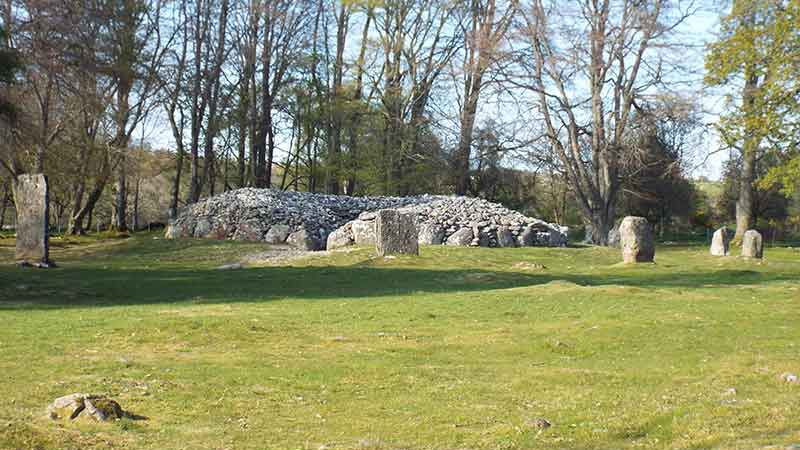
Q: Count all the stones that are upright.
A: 5